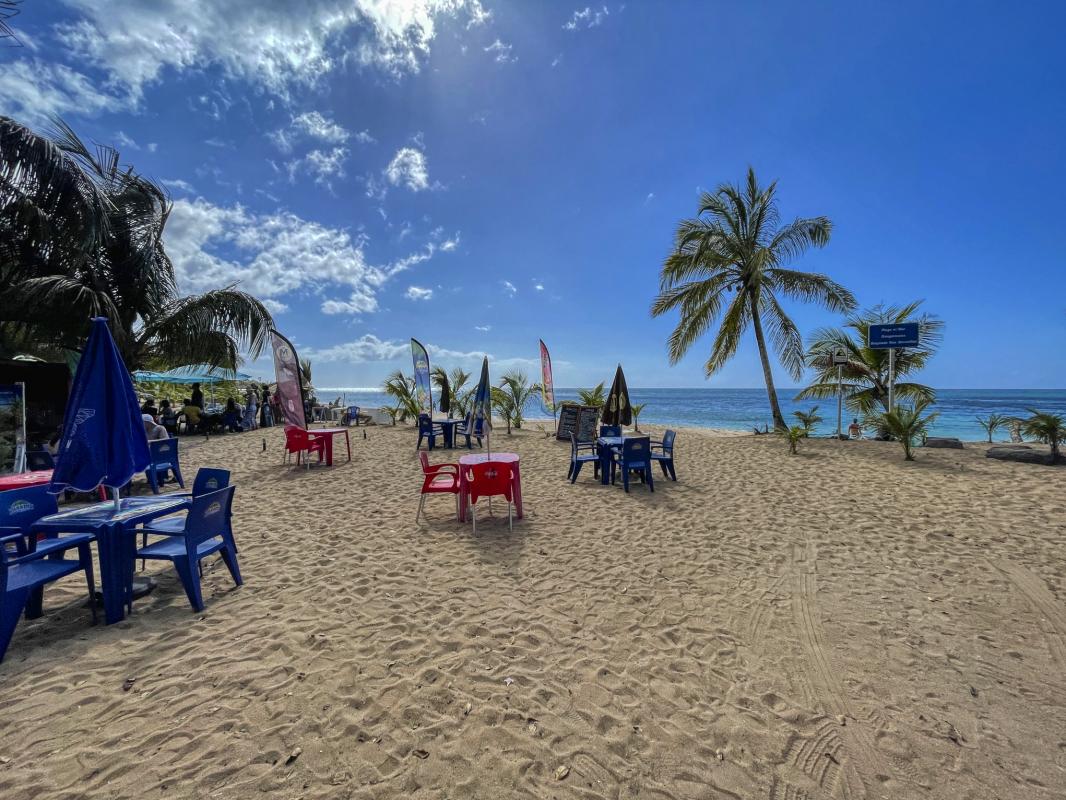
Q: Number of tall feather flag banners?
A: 3